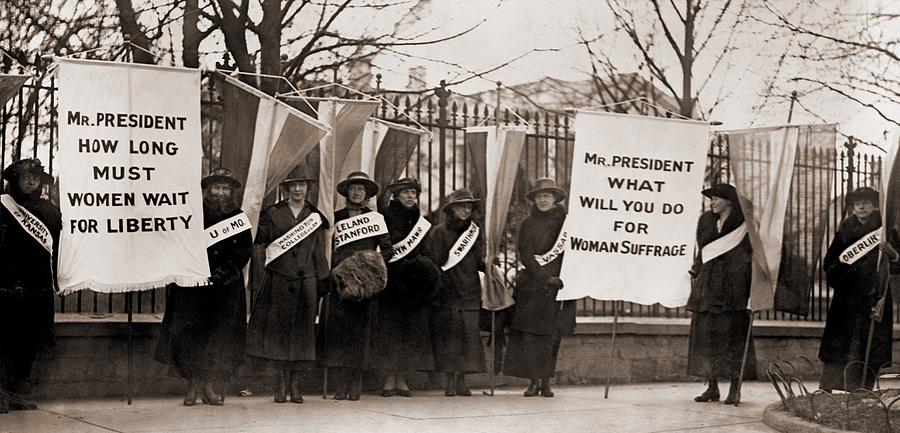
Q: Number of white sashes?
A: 9